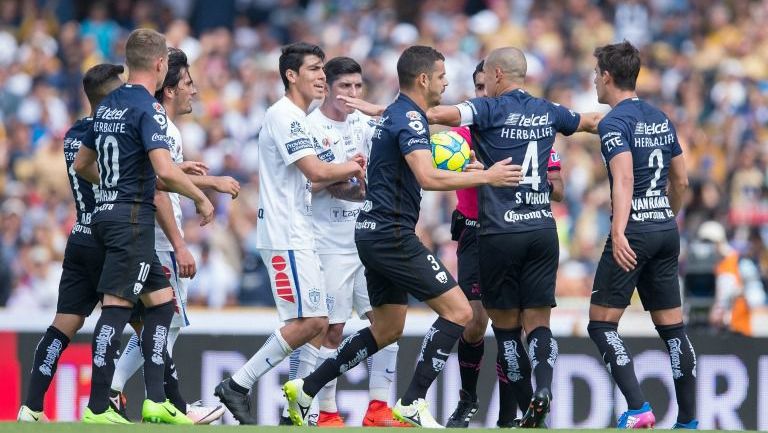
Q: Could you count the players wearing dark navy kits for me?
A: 5